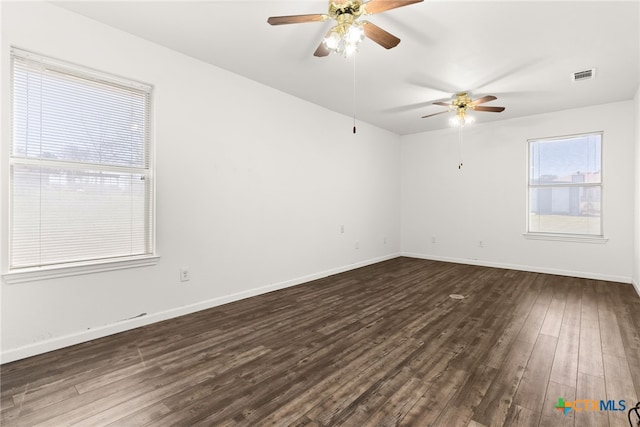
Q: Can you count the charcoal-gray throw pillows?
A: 0